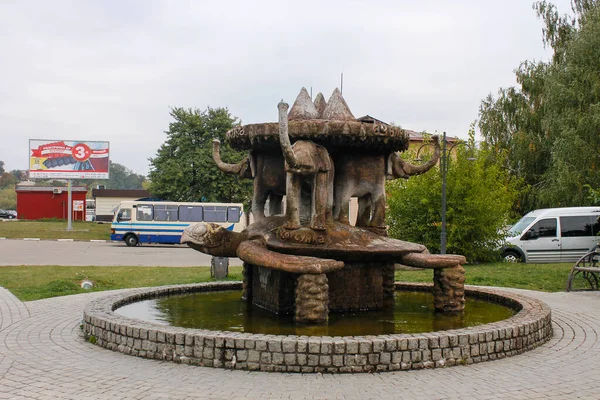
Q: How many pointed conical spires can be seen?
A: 3